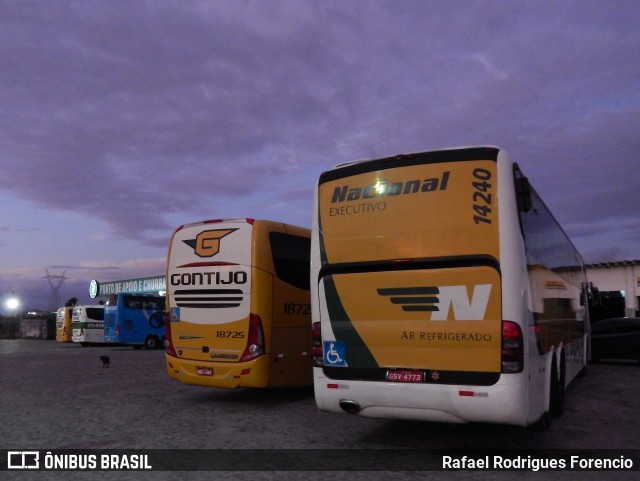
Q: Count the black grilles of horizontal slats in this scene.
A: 1